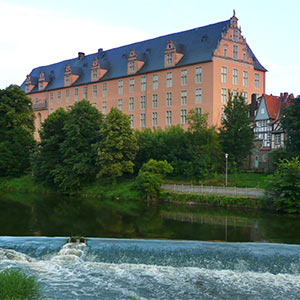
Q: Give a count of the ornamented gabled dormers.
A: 6